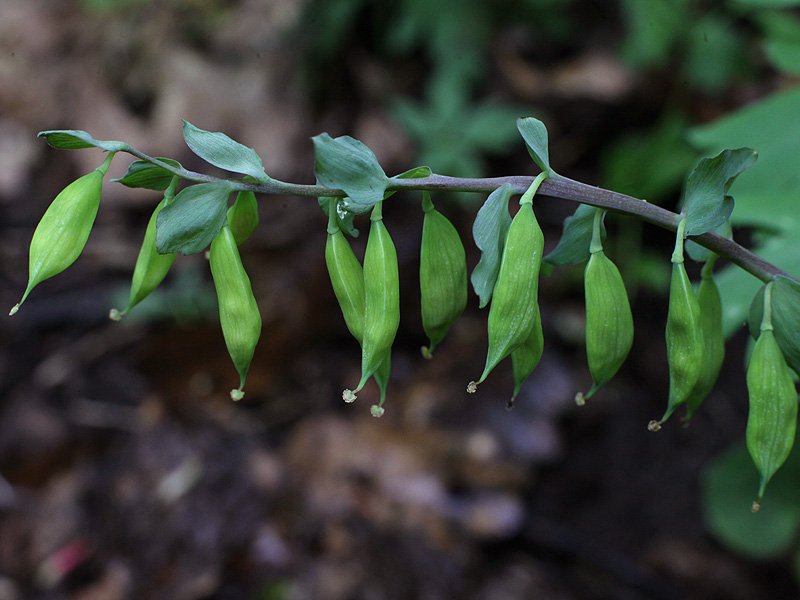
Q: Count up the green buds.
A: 13